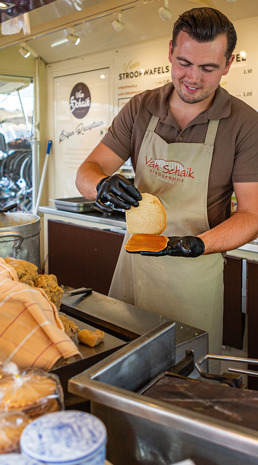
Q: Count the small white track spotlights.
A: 4